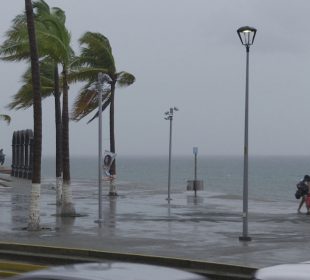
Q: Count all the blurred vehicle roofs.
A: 2